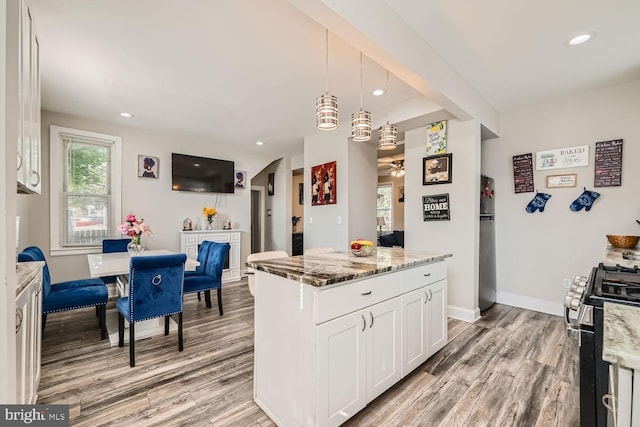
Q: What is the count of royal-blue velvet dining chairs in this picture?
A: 6